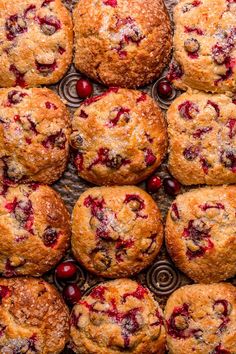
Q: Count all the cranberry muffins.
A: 12